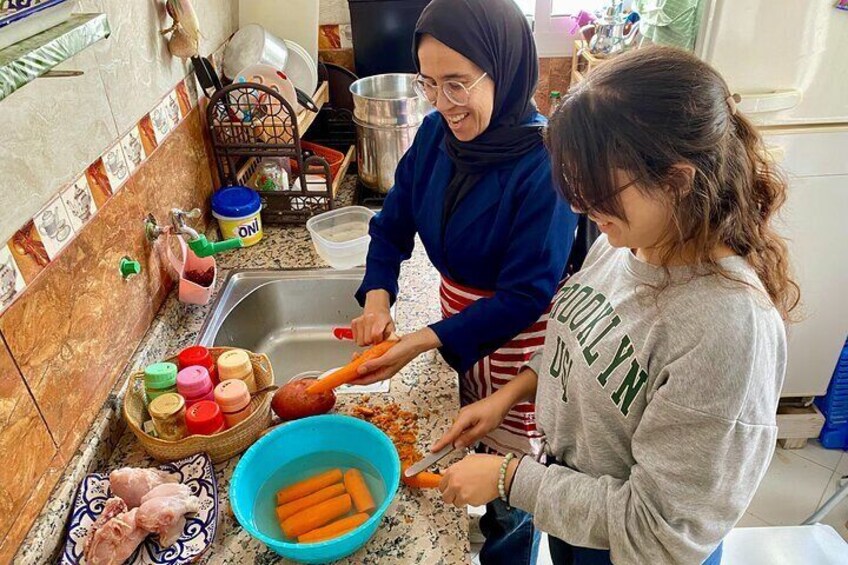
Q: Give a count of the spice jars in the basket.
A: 7